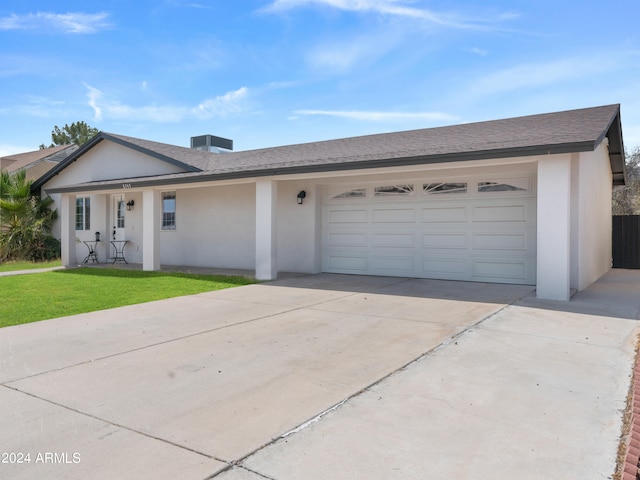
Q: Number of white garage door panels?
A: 12